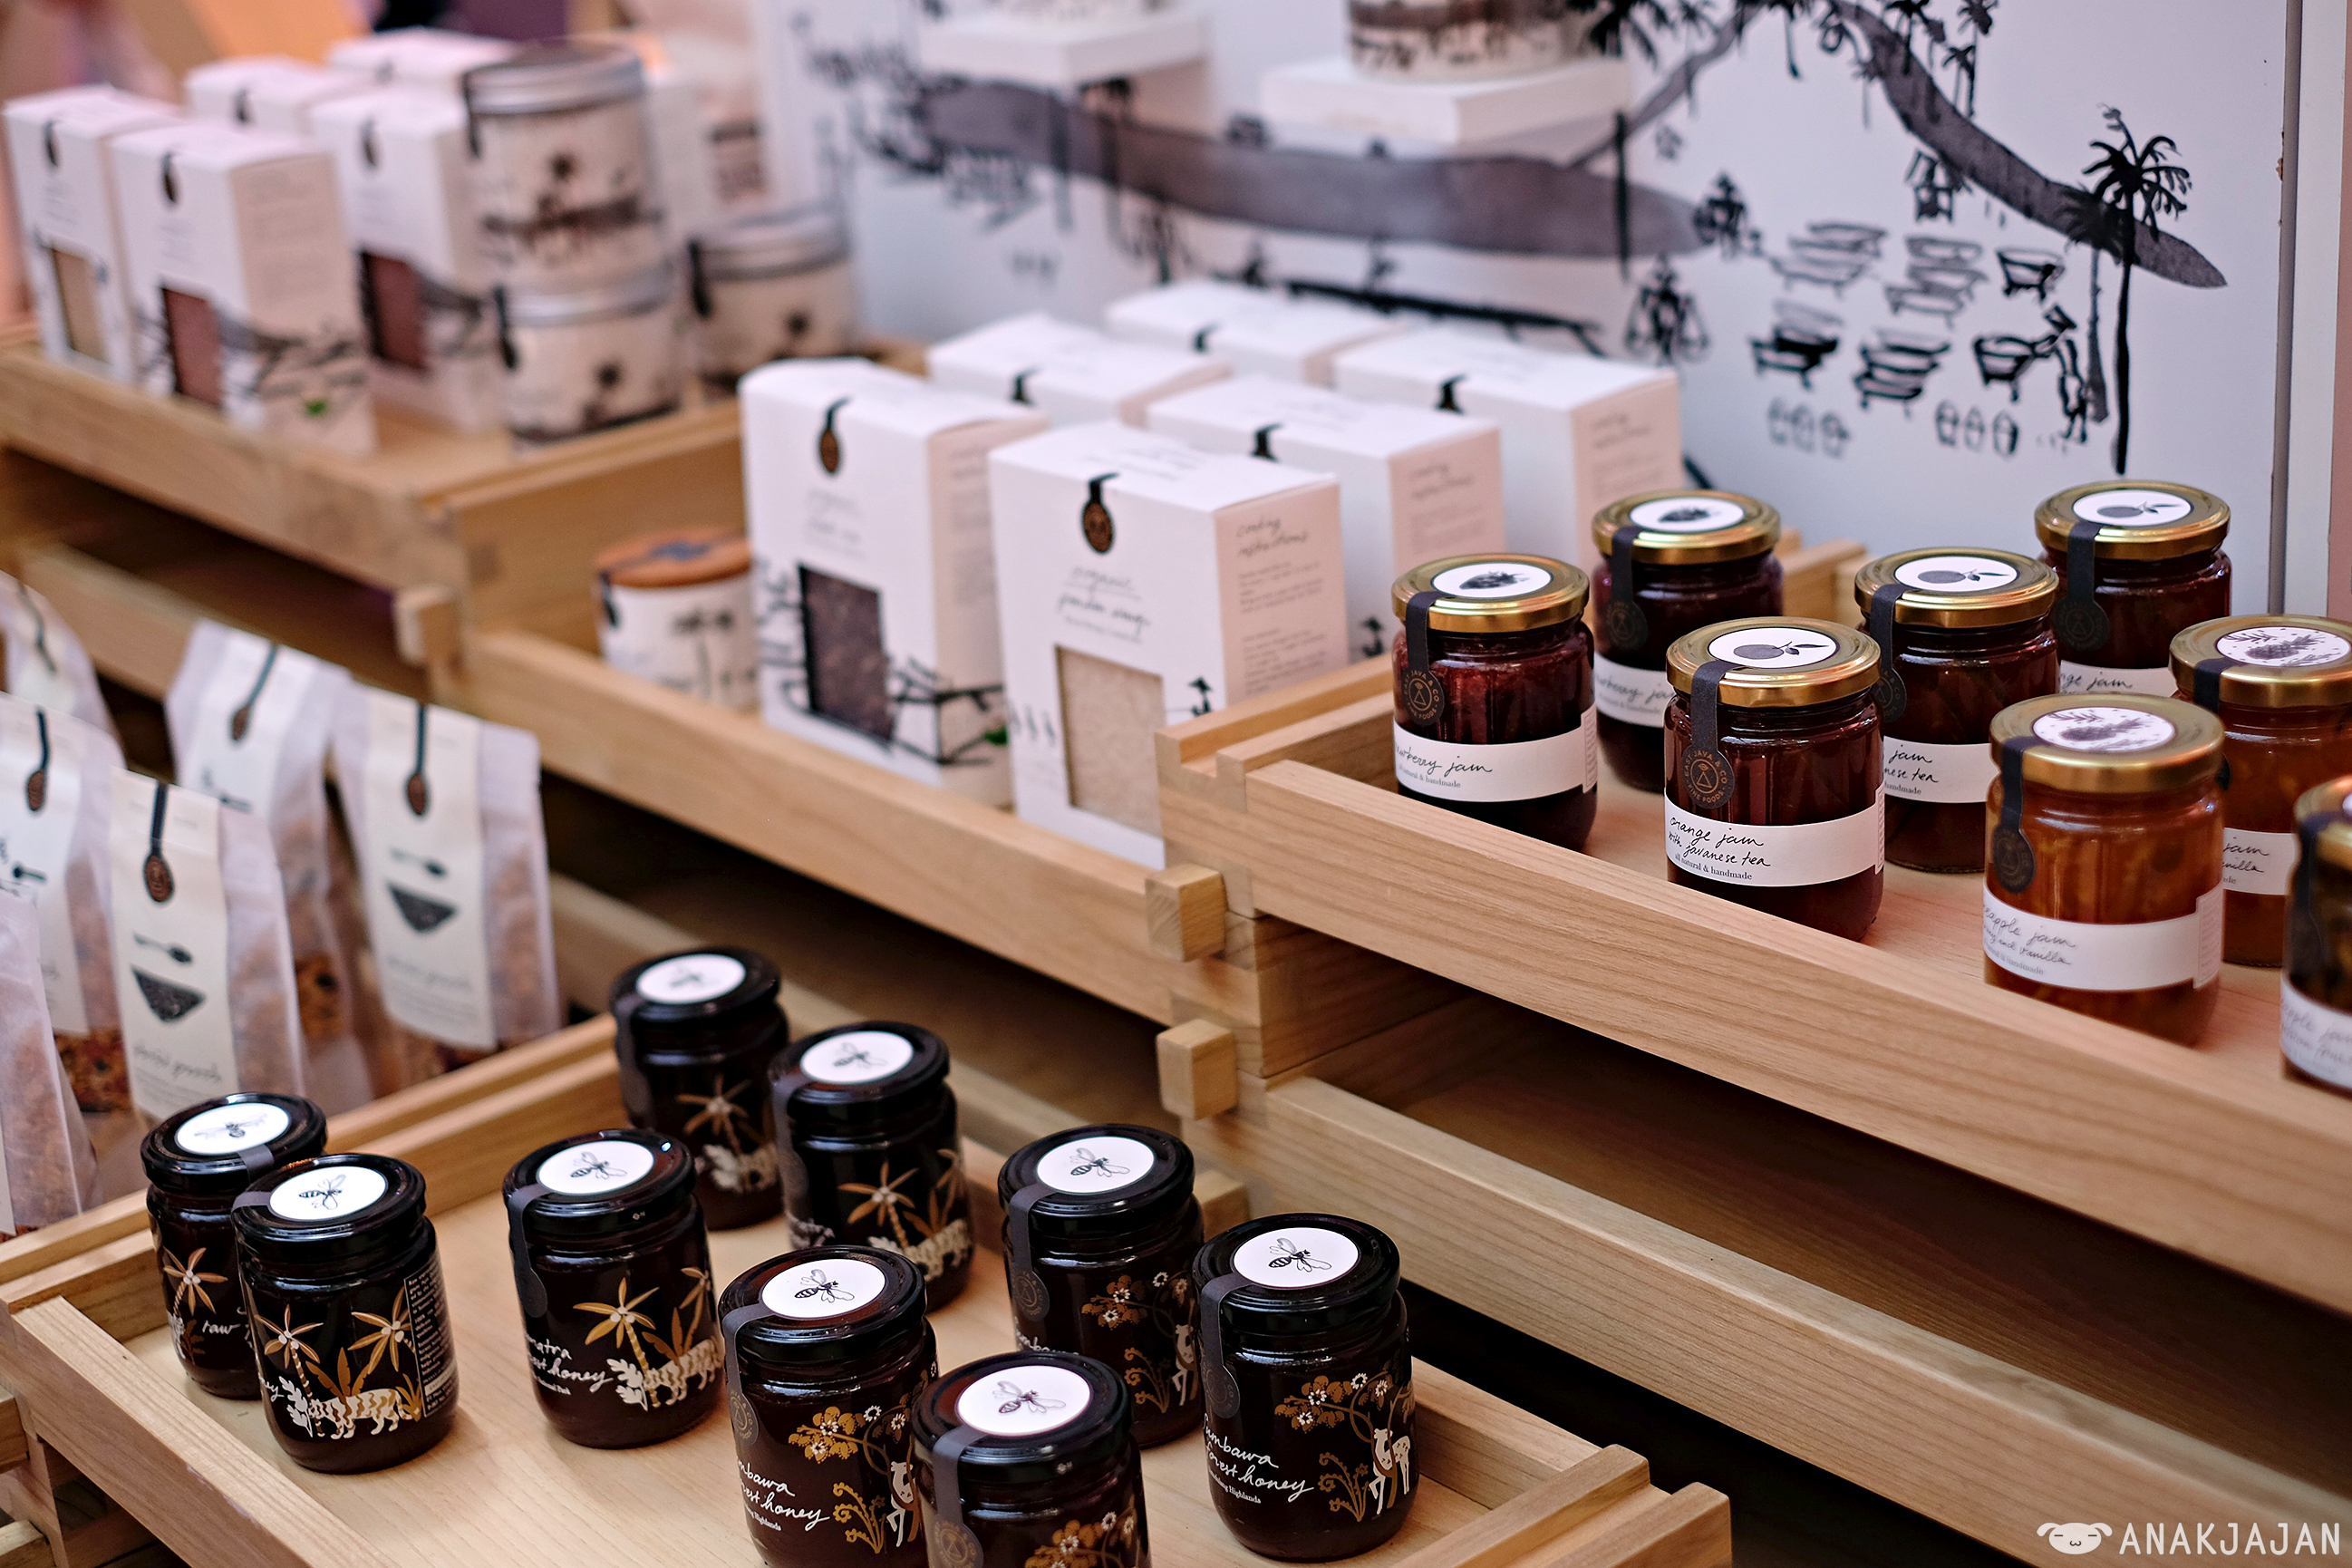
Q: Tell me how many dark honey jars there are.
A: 9